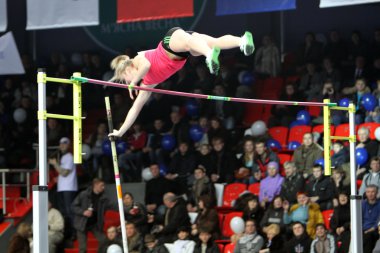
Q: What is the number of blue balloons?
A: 15